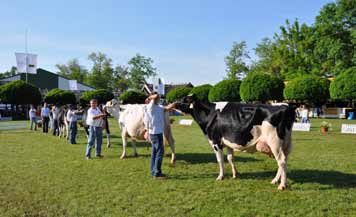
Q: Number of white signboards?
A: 3